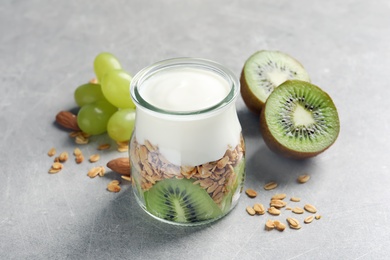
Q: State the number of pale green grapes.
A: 5